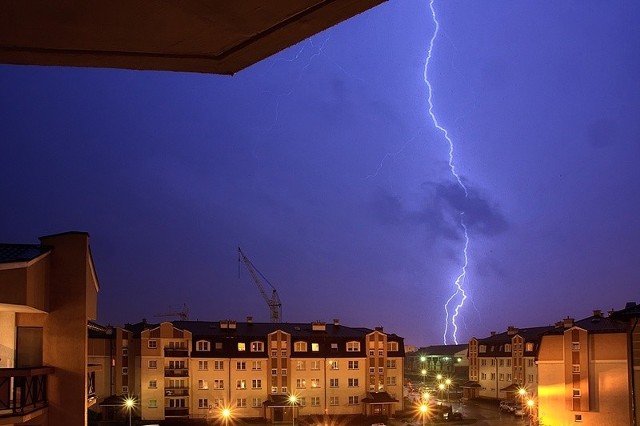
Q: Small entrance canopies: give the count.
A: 5